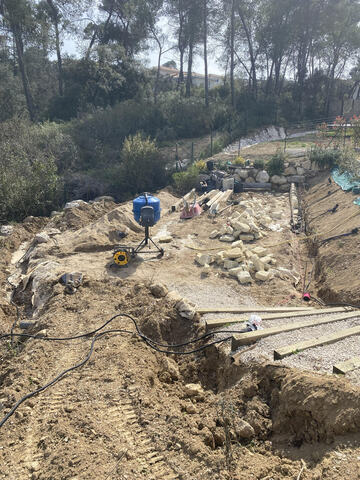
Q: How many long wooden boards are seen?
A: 5